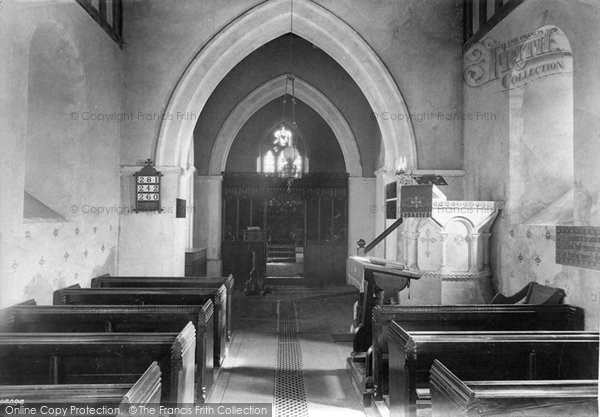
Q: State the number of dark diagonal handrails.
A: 1